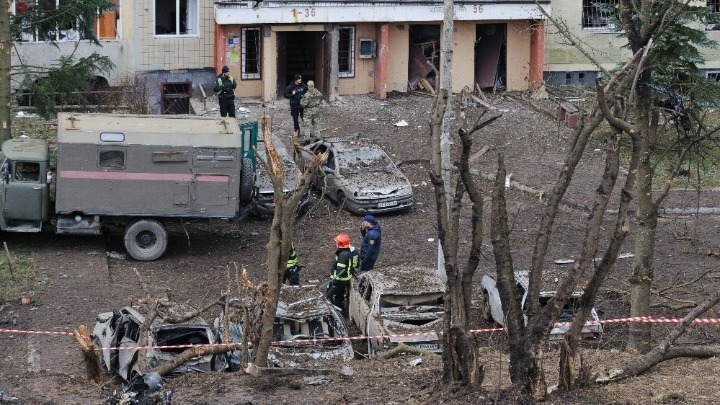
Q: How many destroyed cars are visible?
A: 6